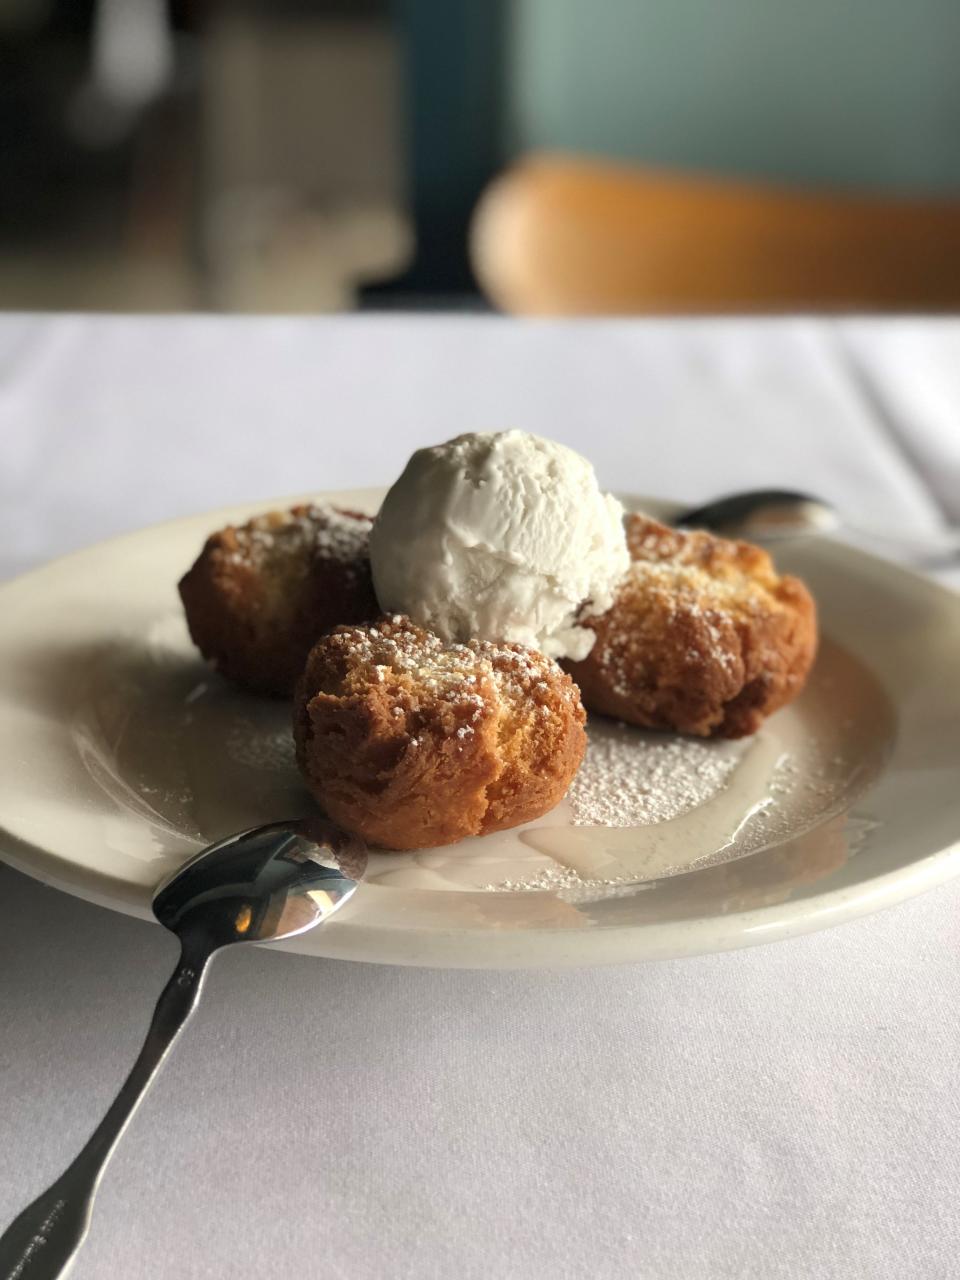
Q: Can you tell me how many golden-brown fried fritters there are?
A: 3